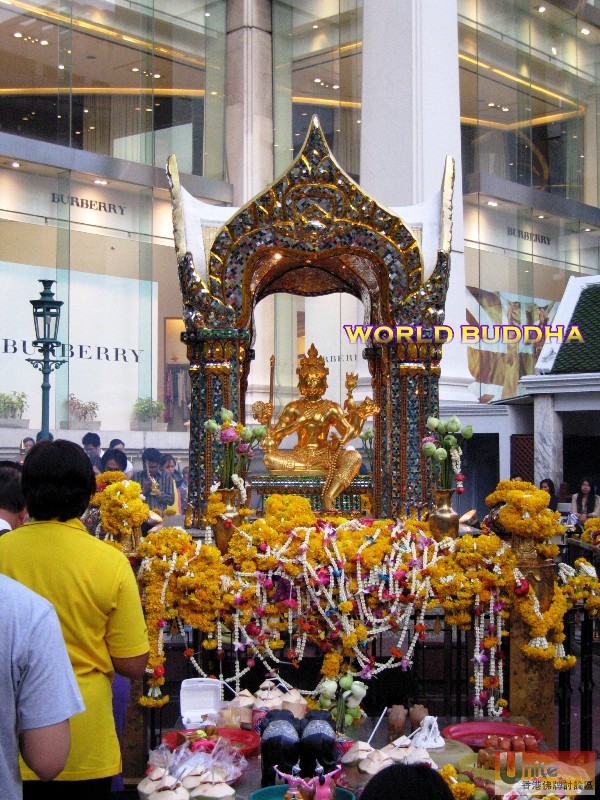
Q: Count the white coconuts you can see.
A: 12